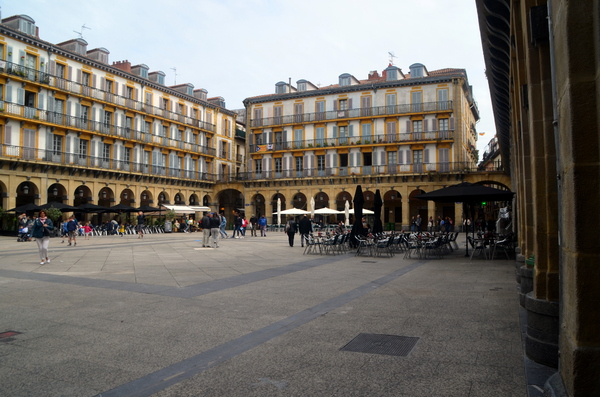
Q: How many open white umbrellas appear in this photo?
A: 3